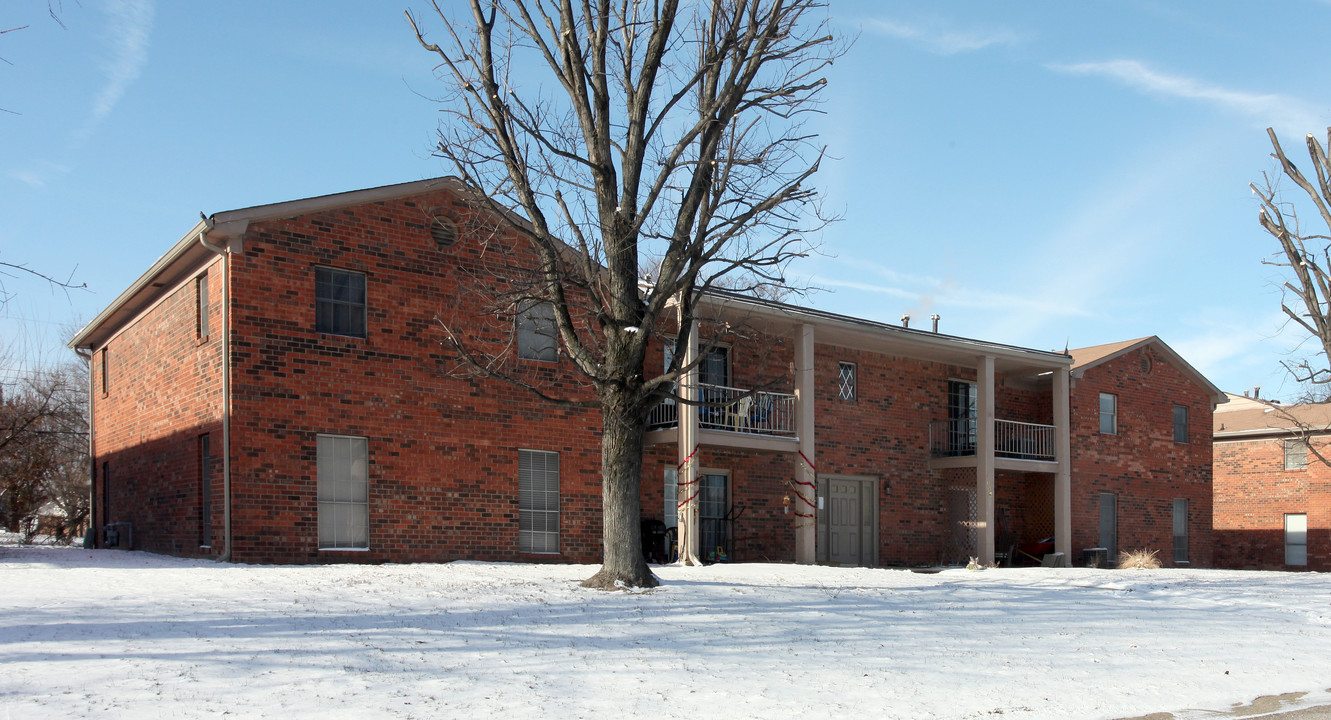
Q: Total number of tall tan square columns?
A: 4